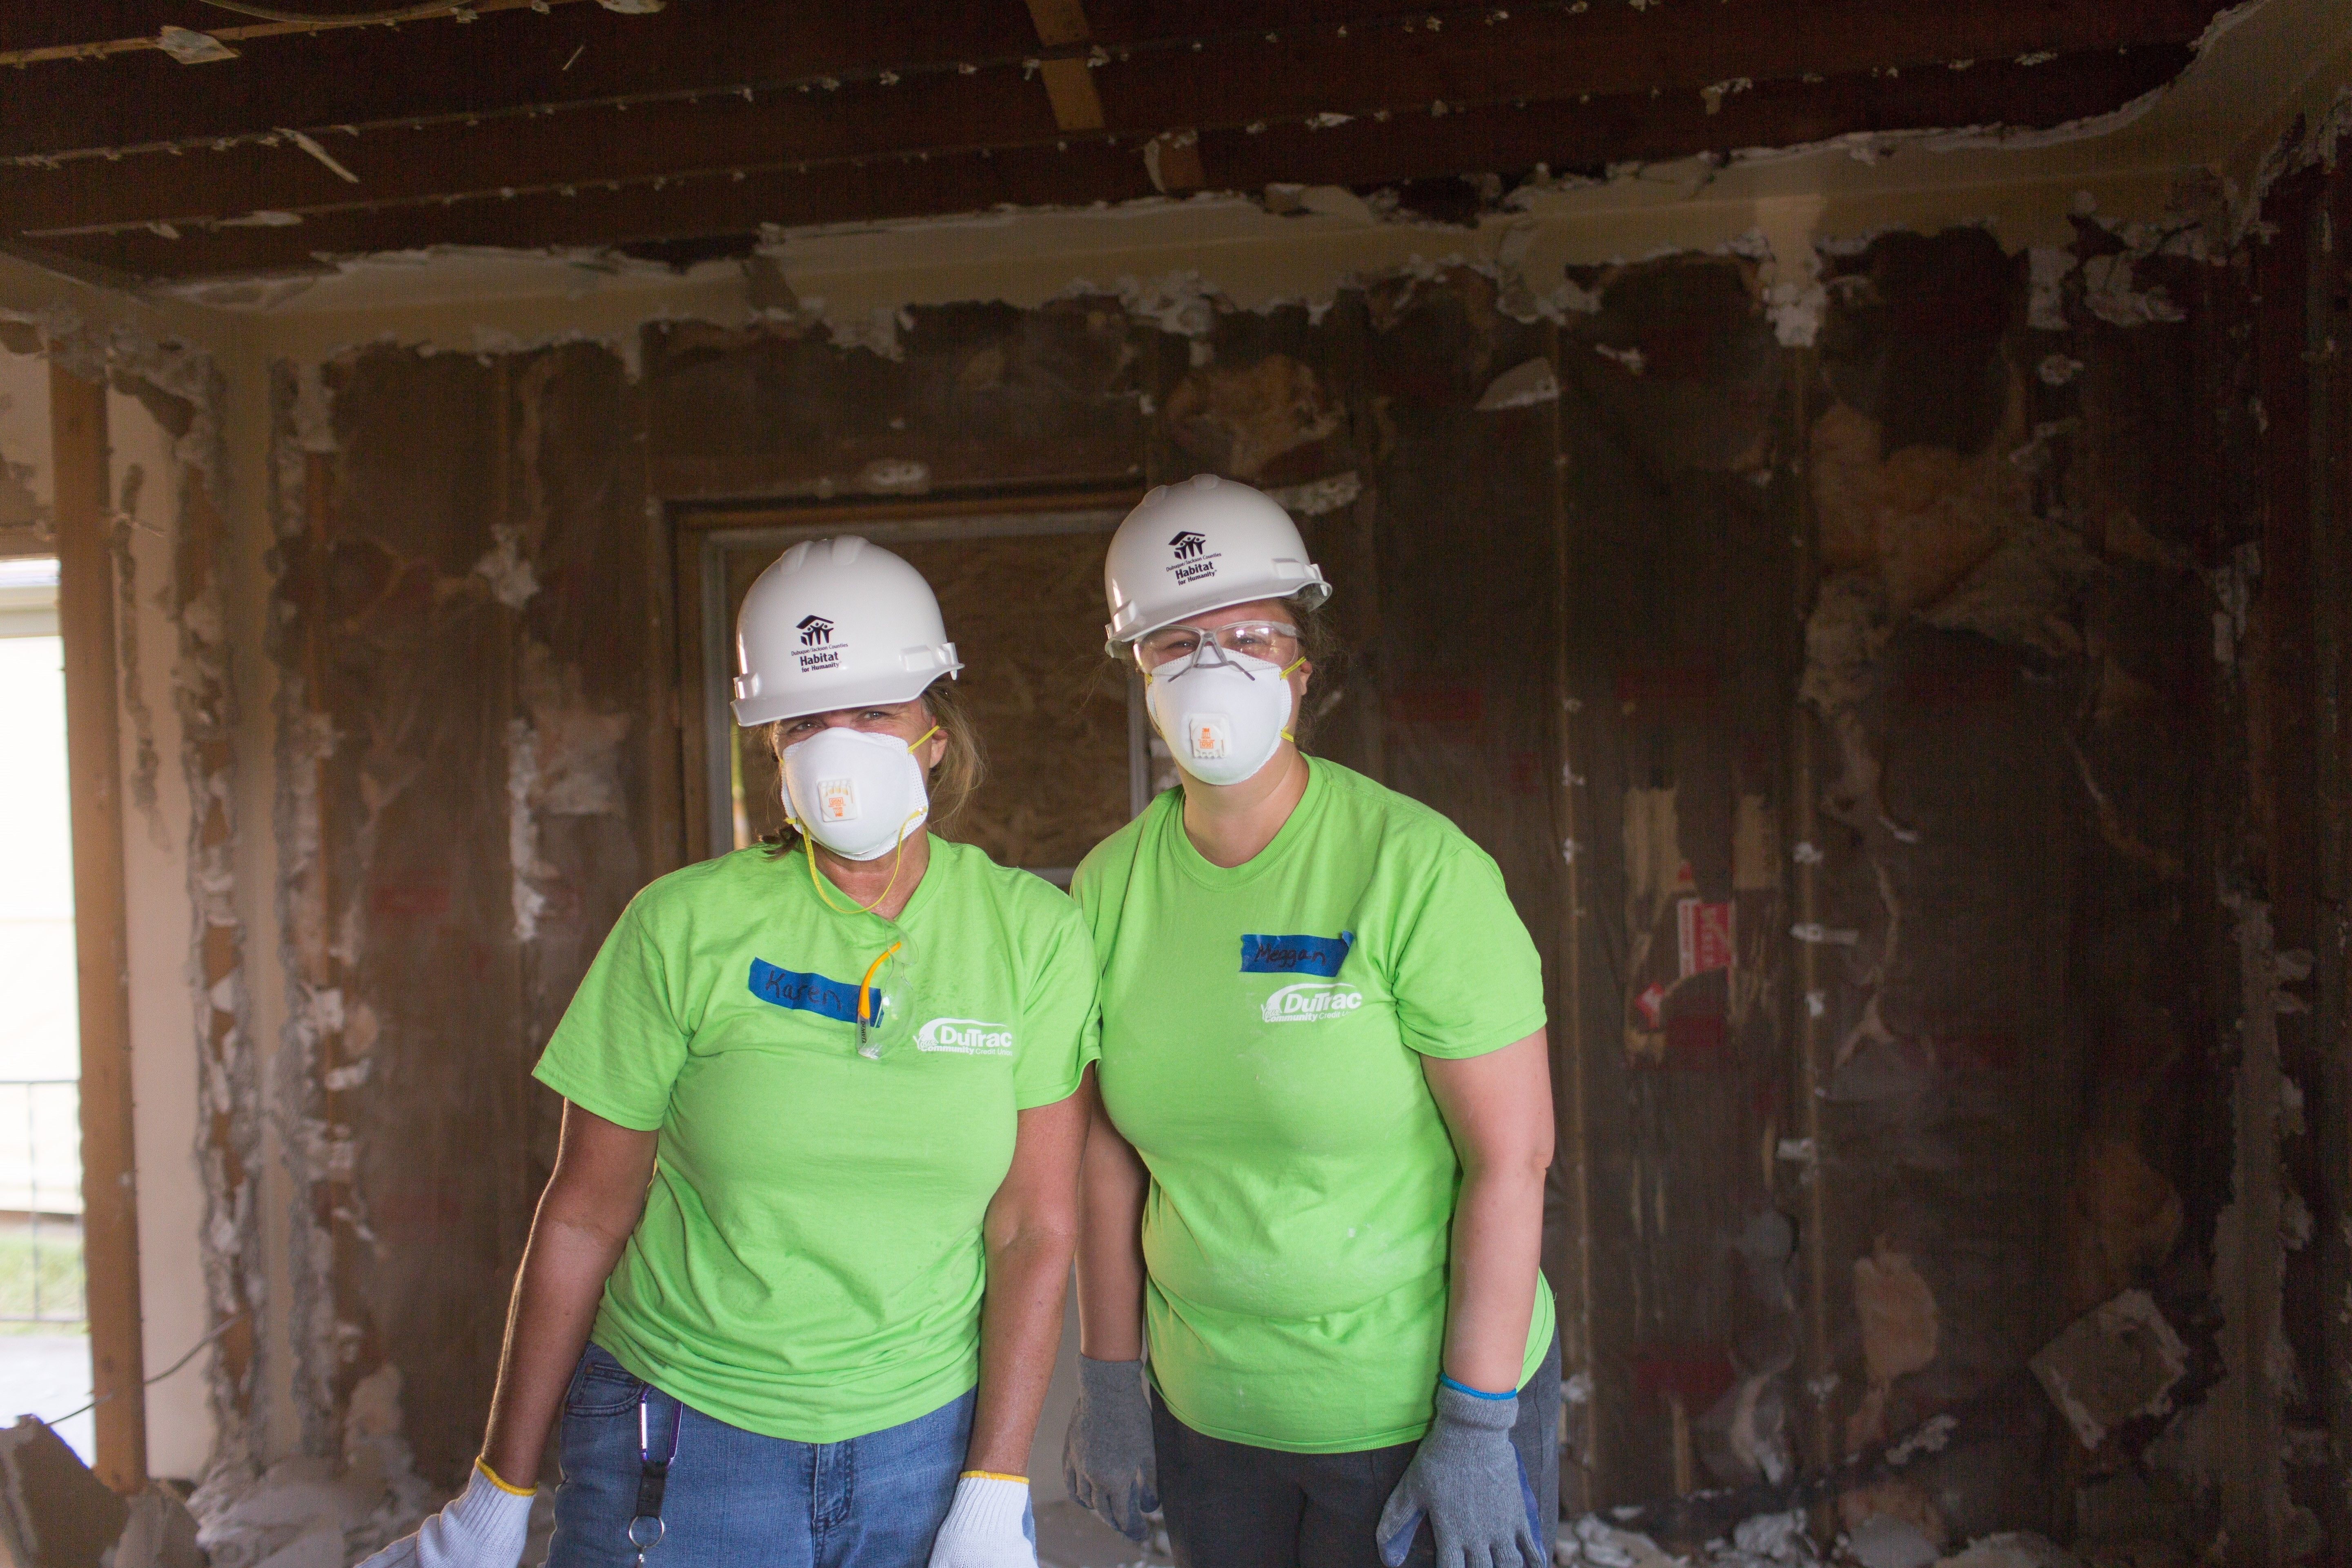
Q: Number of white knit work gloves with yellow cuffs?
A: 2